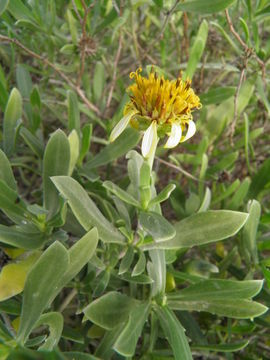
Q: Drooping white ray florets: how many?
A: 4